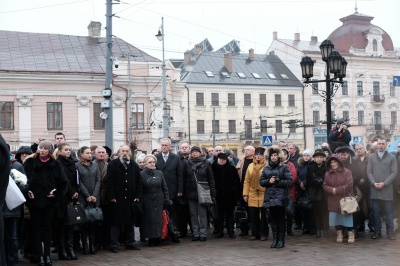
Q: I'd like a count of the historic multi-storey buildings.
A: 3